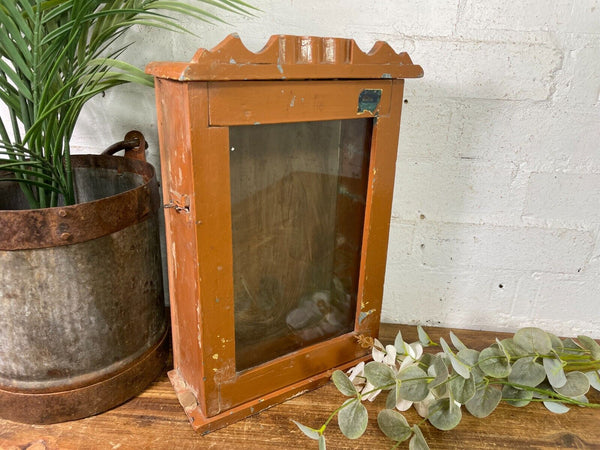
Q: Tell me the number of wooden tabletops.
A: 1